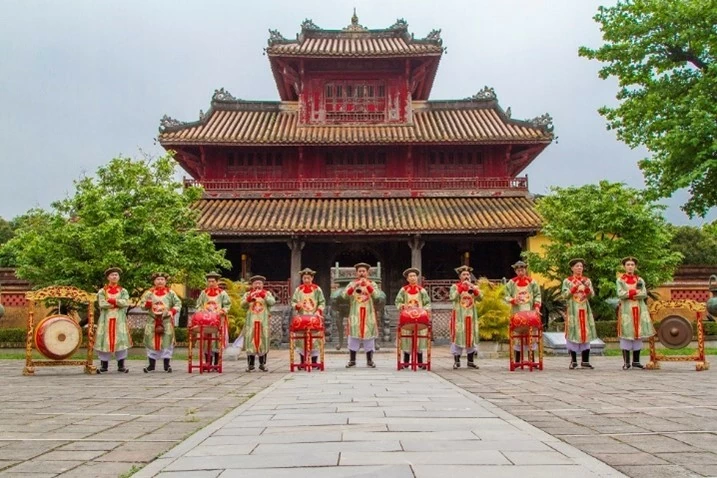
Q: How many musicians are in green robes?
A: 11